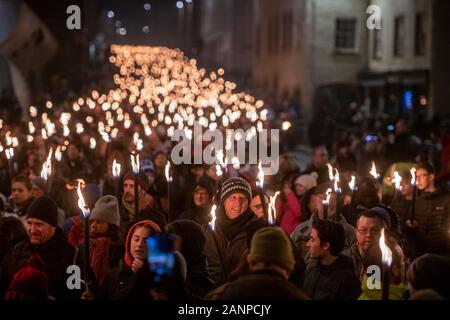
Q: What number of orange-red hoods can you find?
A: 1